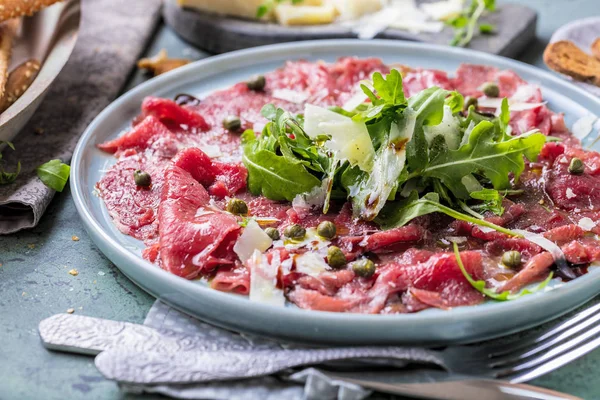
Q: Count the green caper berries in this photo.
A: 13